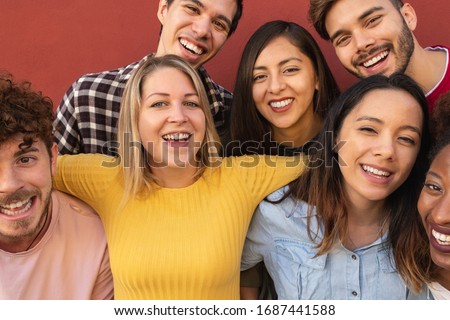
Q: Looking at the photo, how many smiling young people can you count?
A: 7